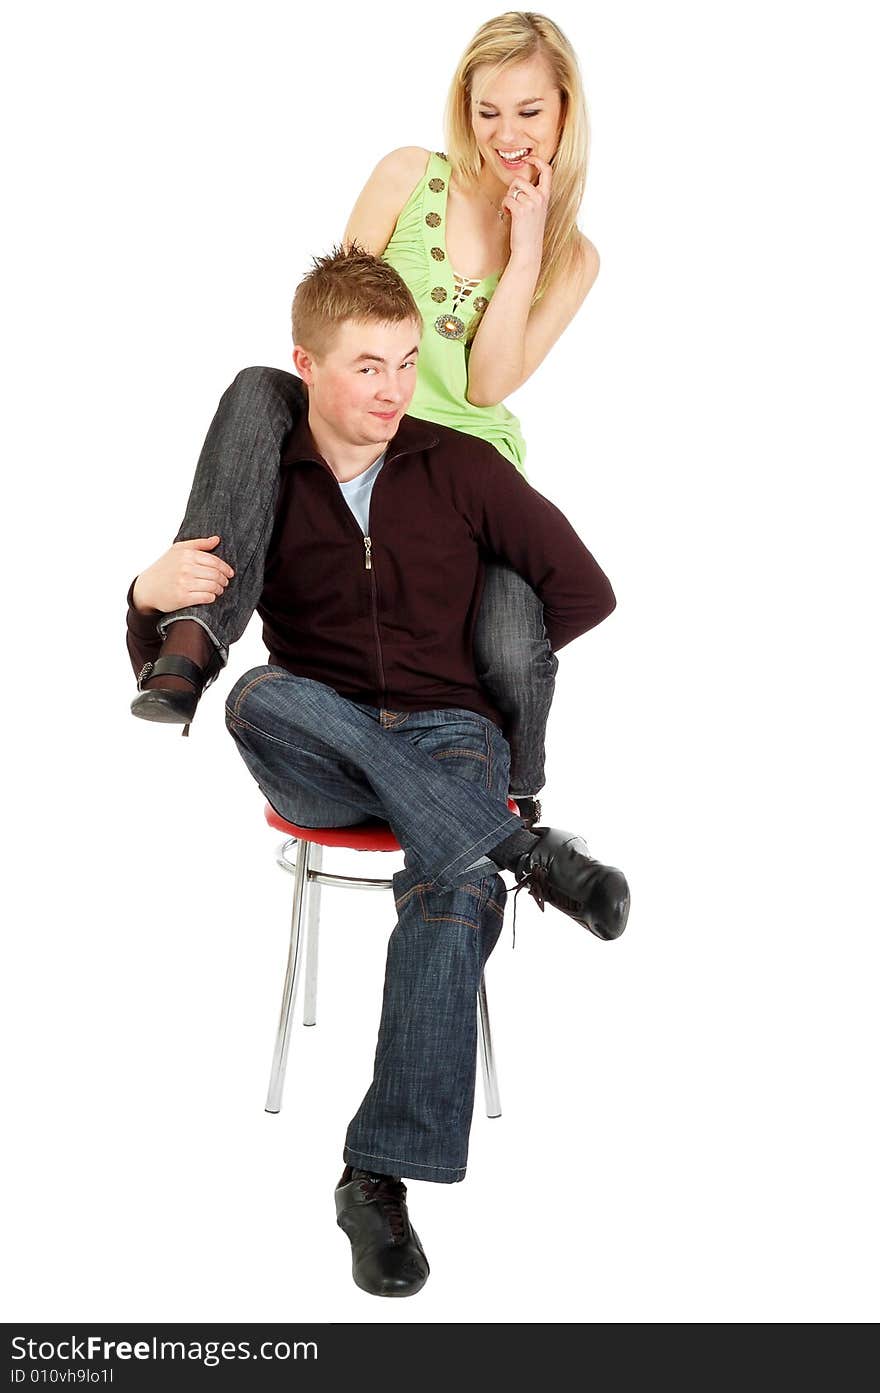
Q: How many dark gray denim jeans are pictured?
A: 1